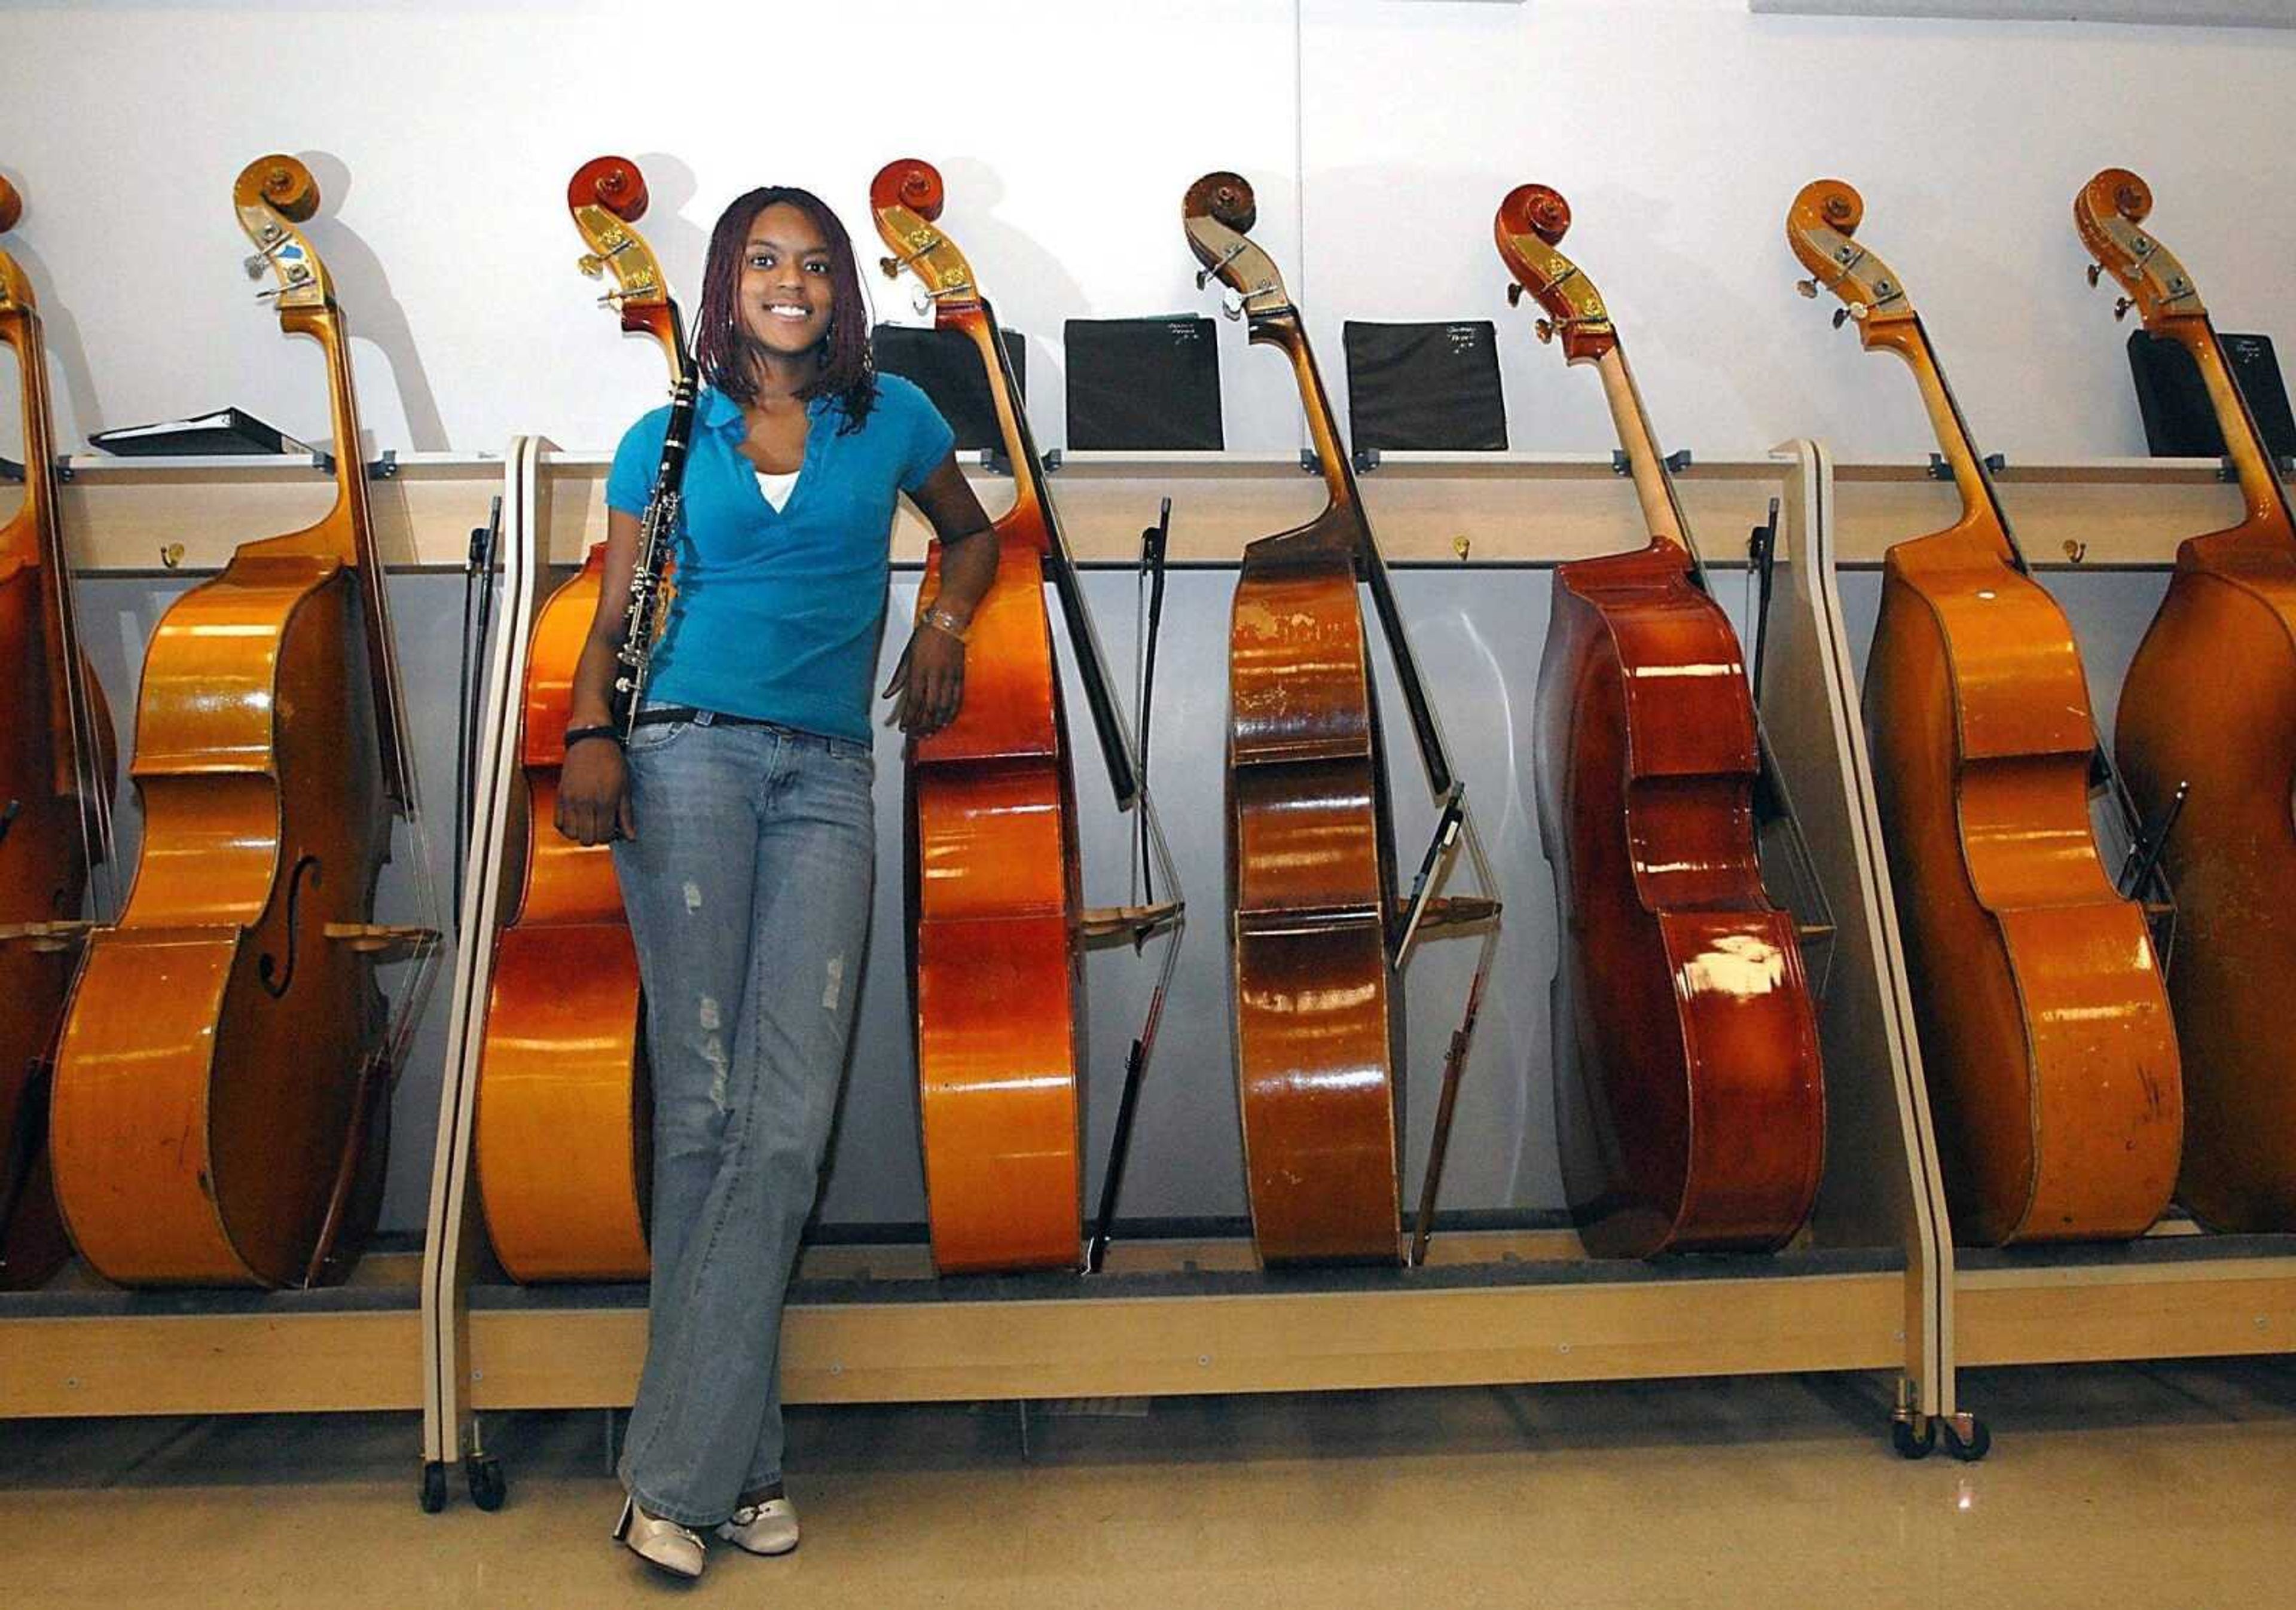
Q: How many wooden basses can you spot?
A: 8